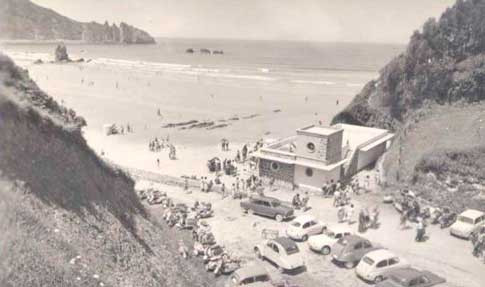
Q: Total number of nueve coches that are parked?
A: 9